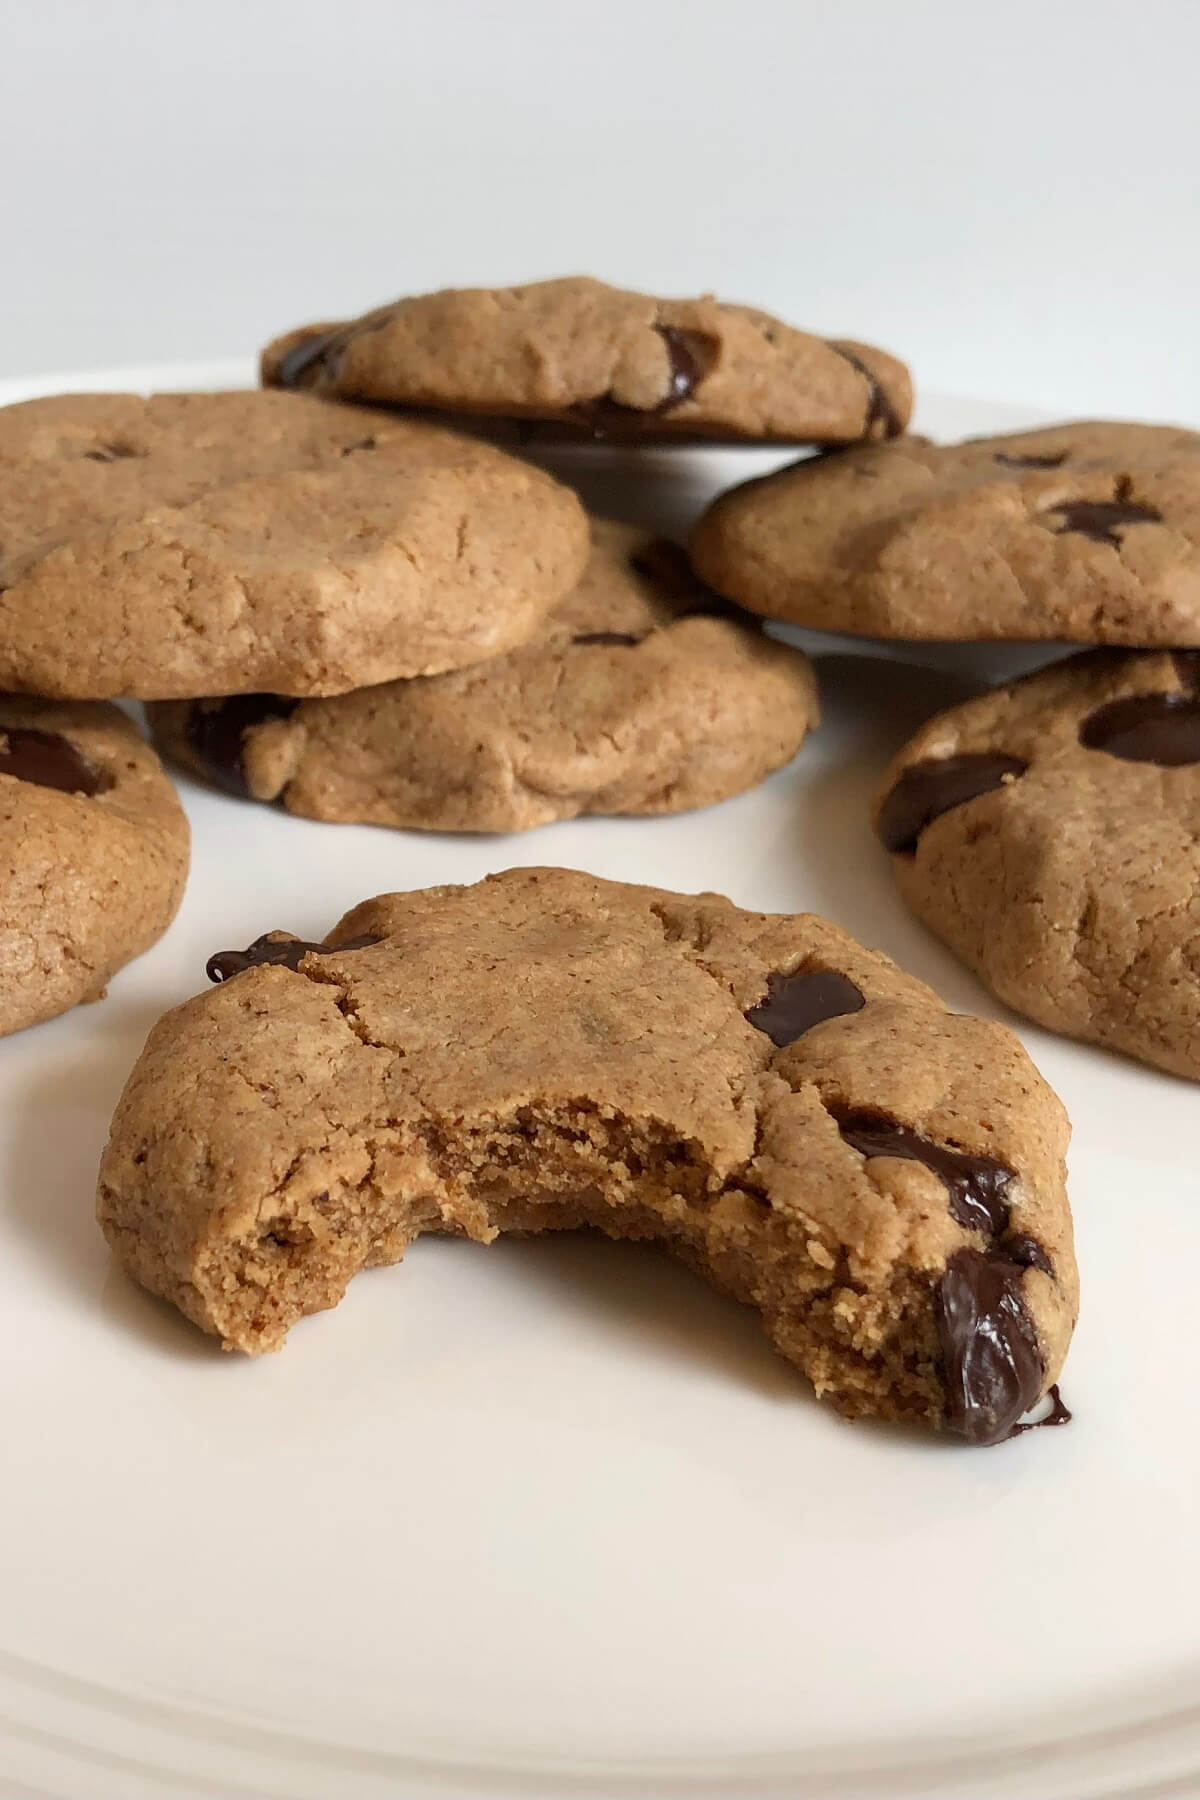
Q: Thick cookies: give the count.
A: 7